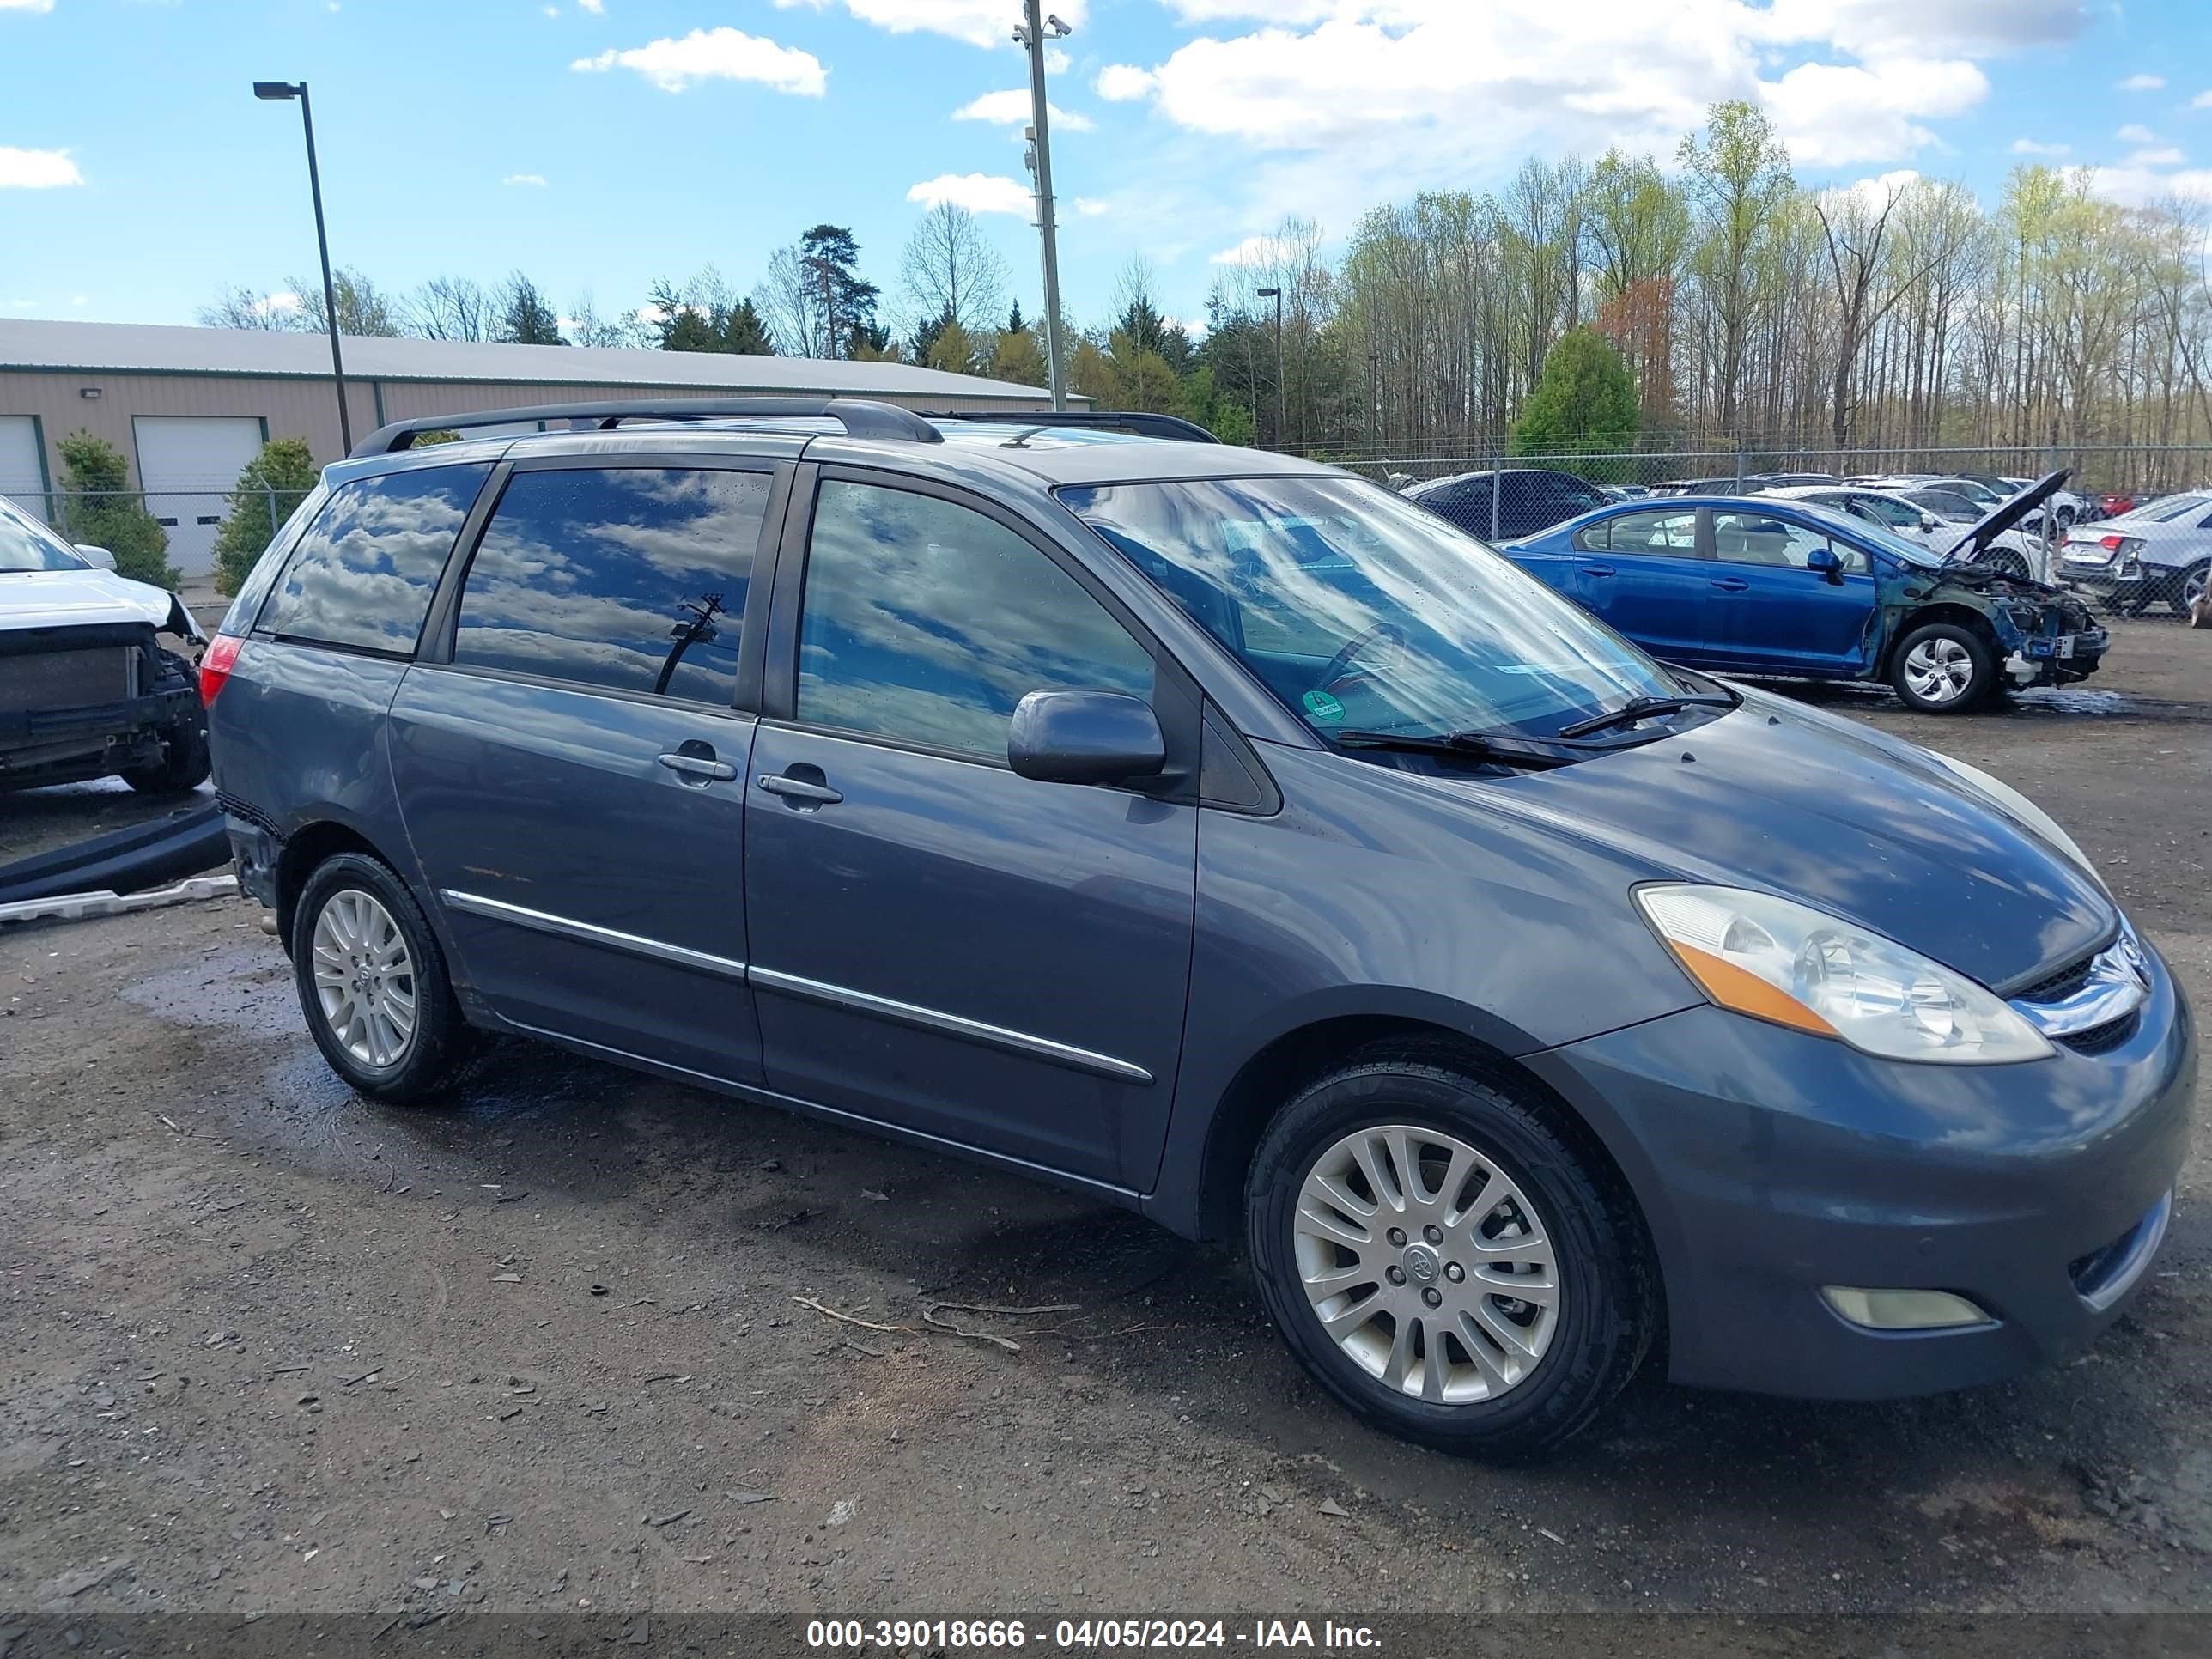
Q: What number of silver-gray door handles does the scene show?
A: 2